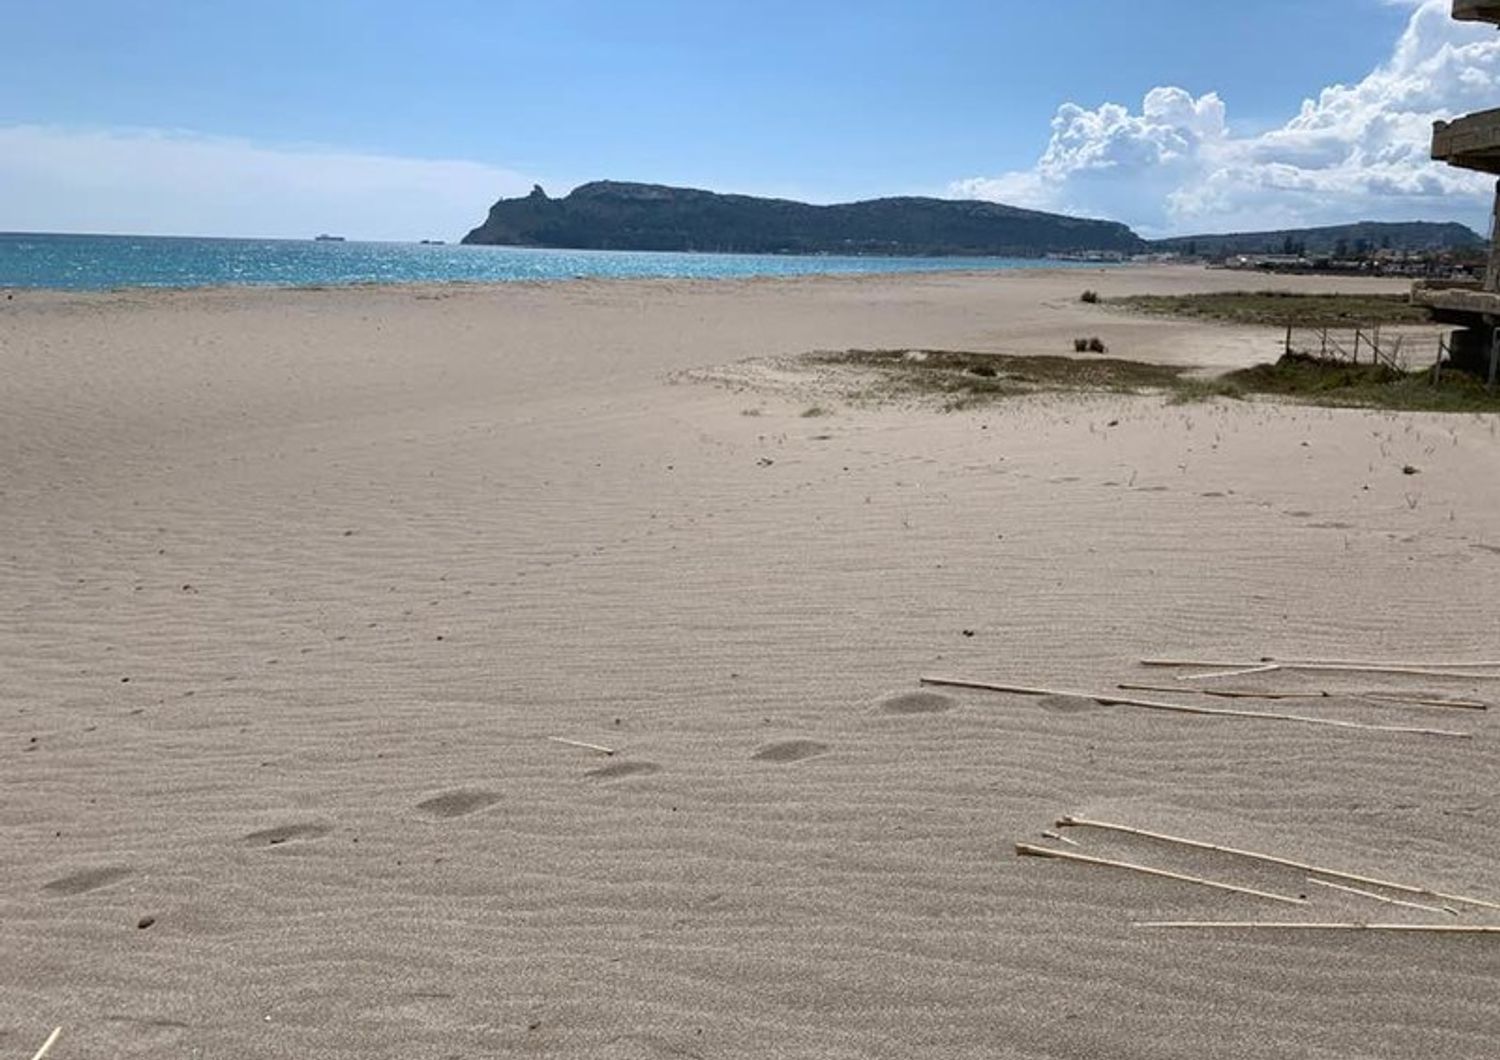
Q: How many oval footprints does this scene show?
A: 7